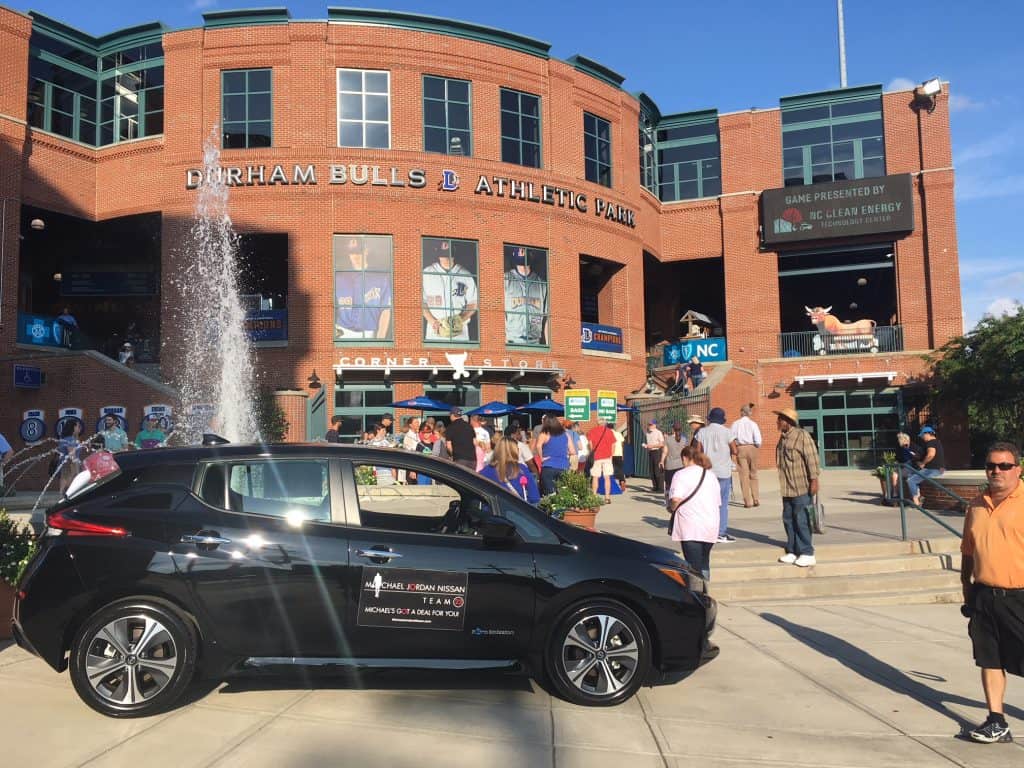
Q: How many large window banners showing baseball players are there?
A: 3